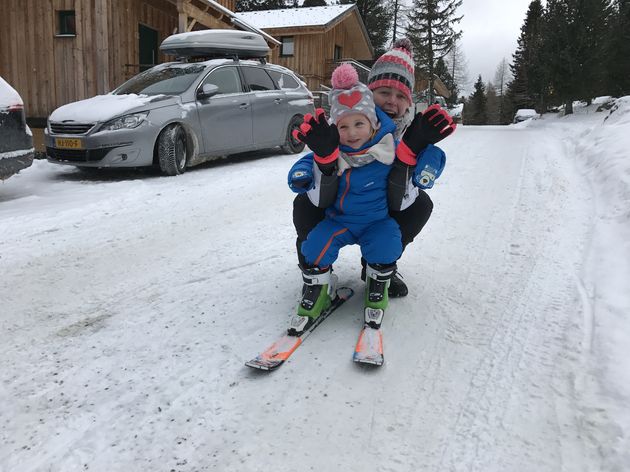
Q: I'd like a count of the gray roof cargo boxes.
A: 1